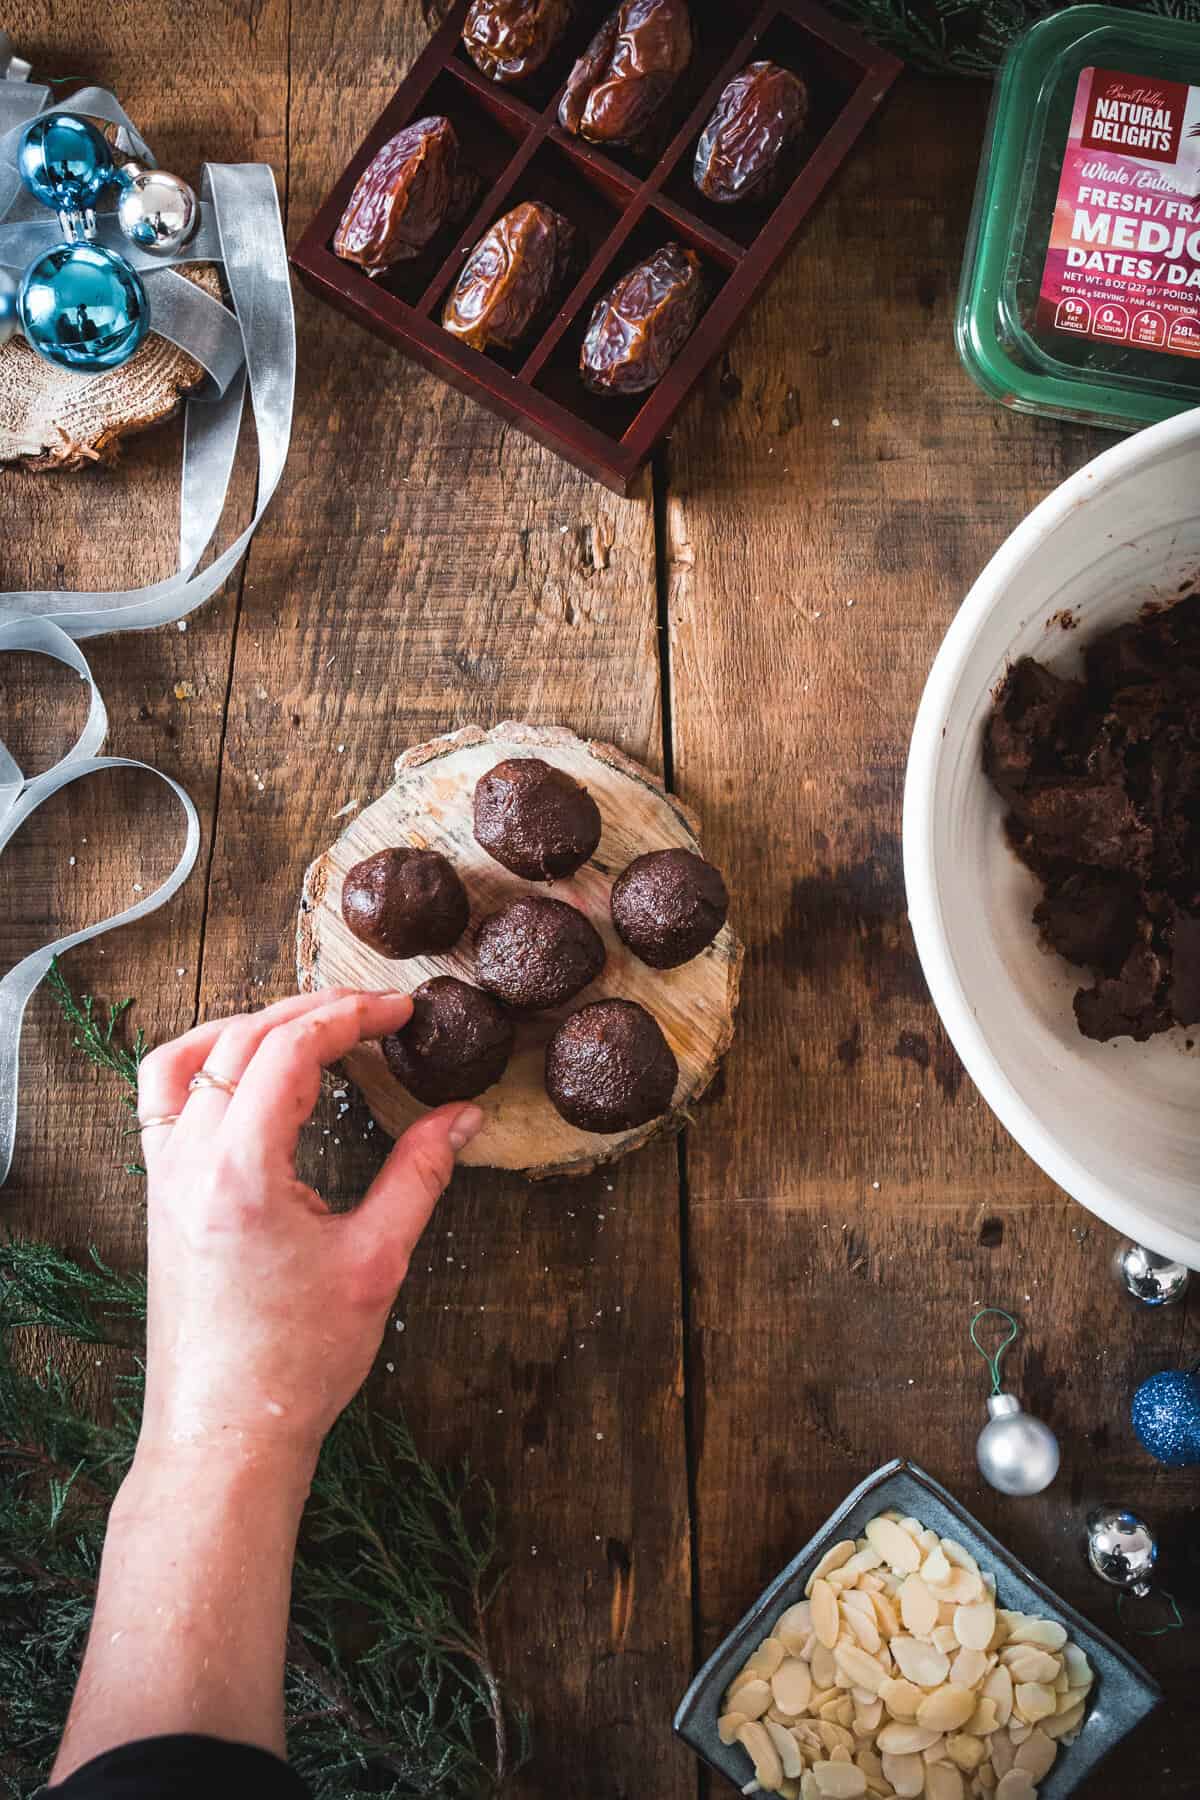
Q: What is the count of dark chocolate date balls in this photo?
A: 6